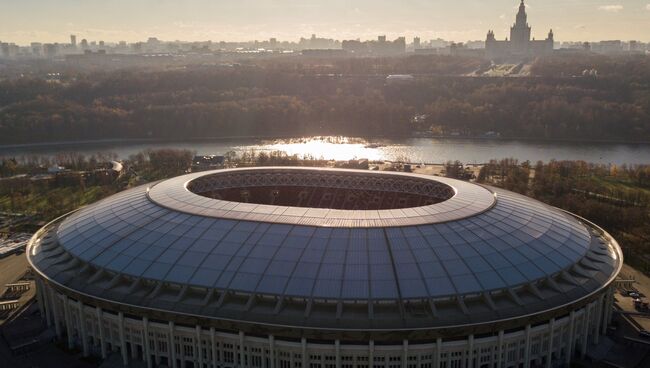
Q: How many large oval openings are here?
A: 1